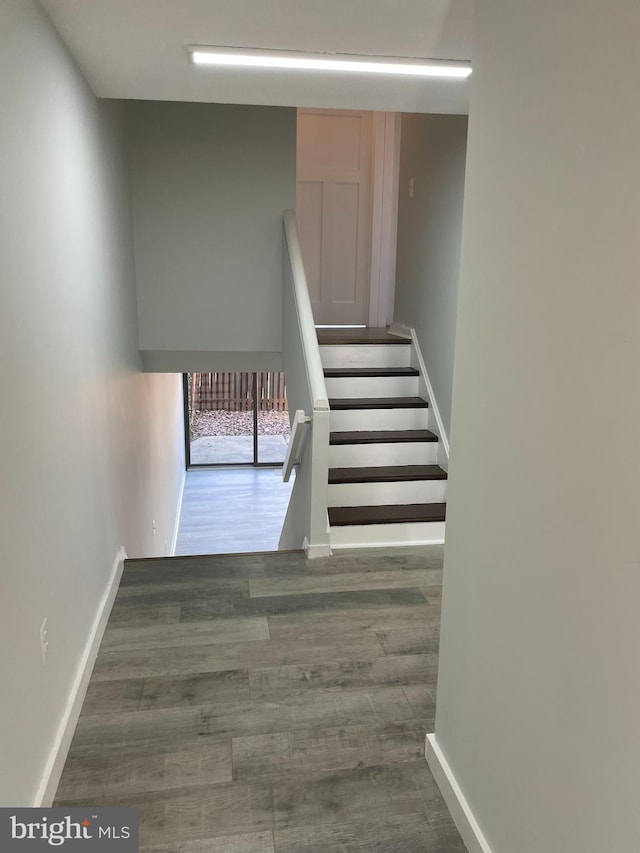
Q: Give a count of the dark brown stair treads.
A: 5